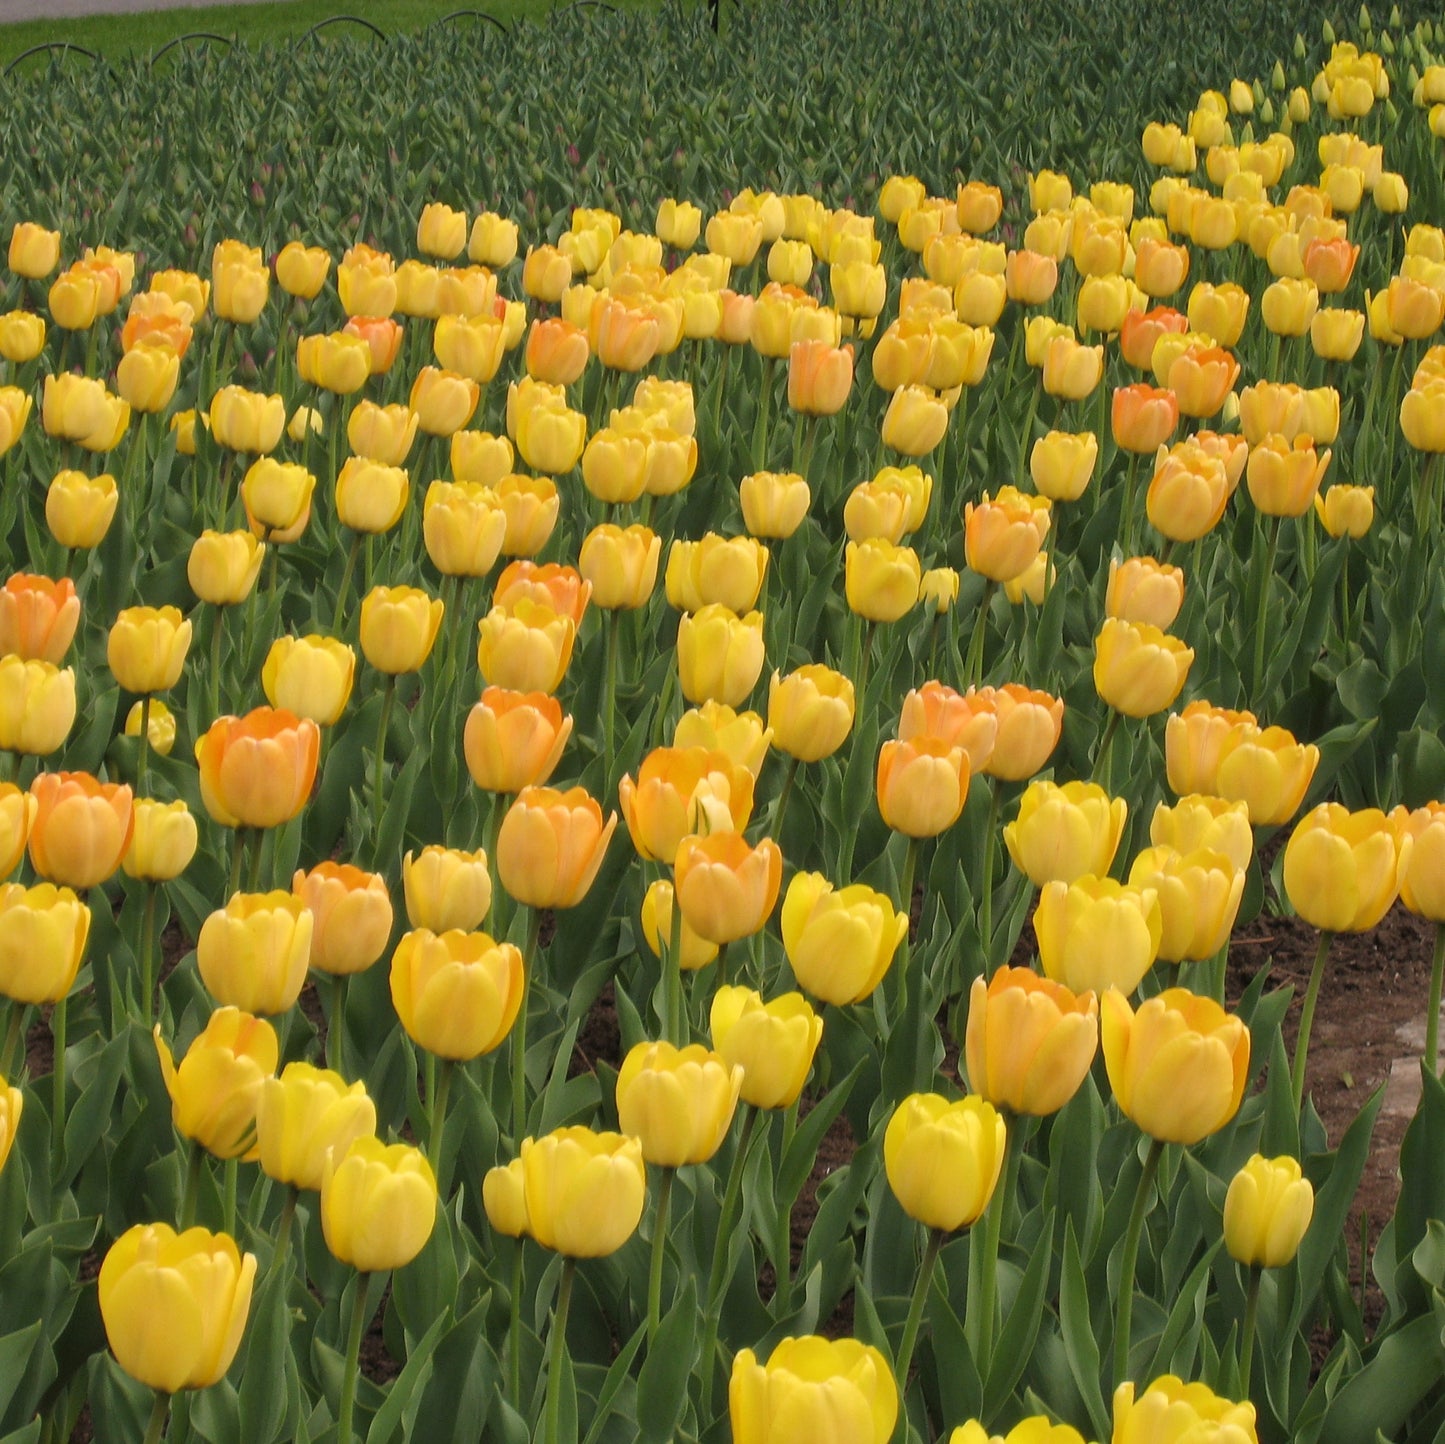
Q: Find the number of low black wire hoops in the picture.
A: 5